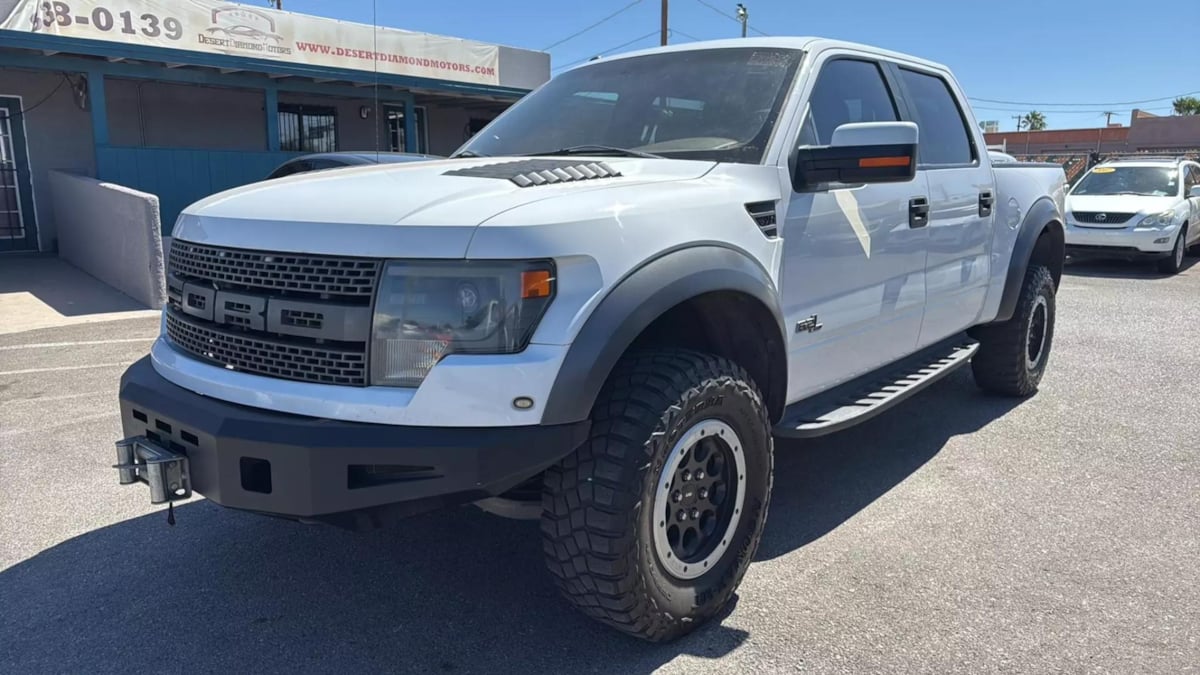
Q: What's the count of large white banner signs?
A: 1